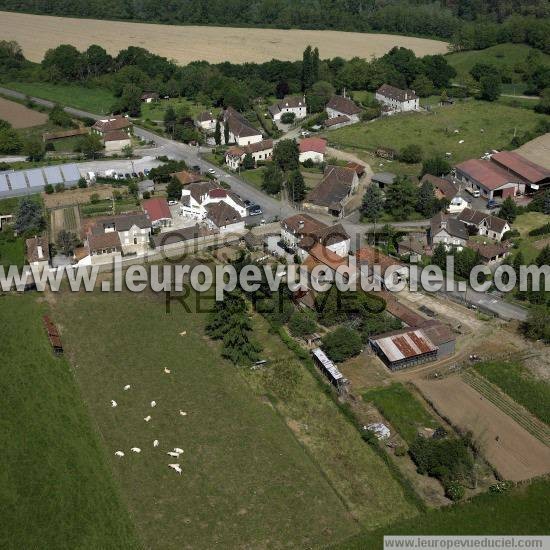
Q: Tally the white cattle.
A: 14